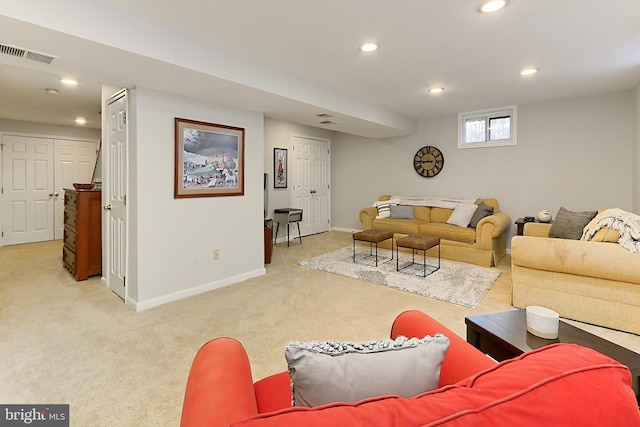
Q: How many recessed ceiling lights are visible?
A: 6